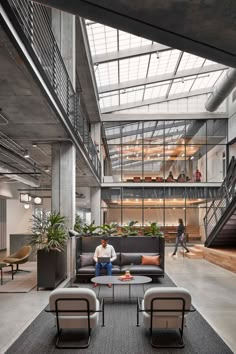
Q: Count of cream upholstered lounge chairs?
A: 2